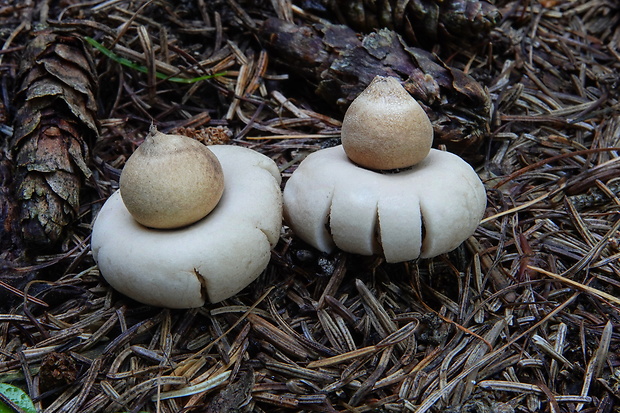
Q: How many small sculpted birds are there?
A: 0